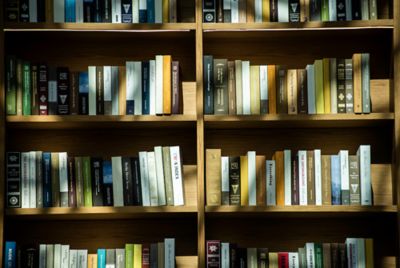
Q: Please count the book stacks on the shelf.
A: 8